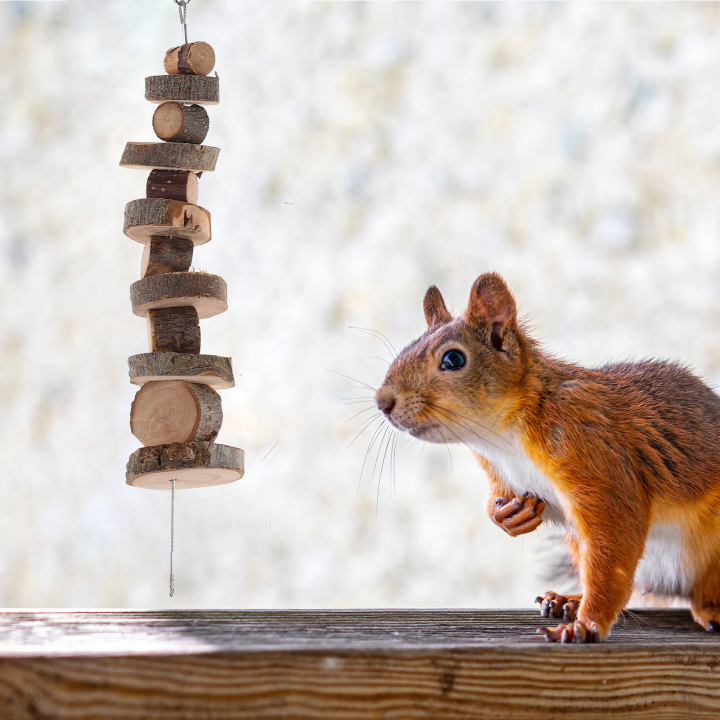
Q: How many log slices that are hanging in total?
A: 12